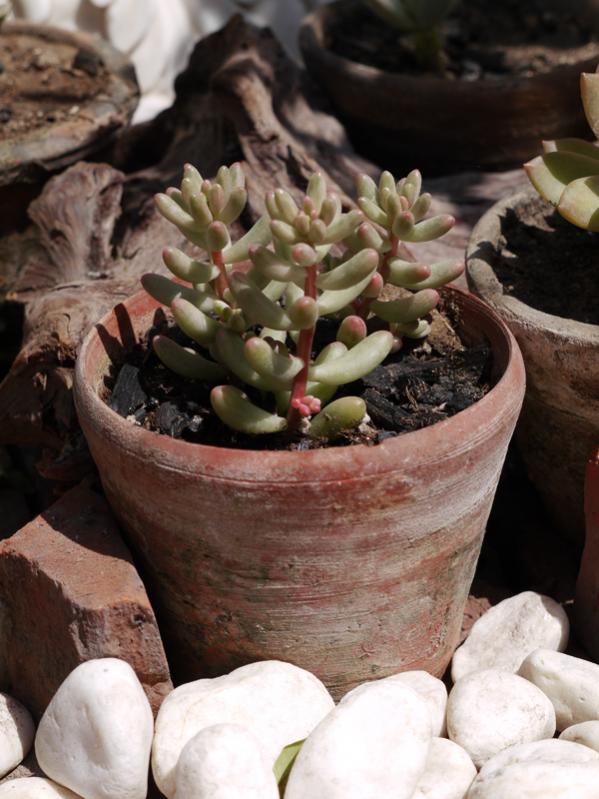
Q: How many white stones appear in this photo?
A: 13